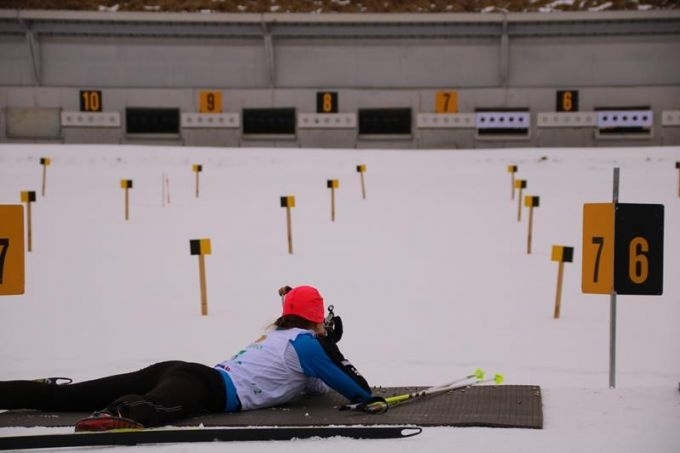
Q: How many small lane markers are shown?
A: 13